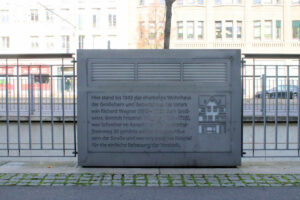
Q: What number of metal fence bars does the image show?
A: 13